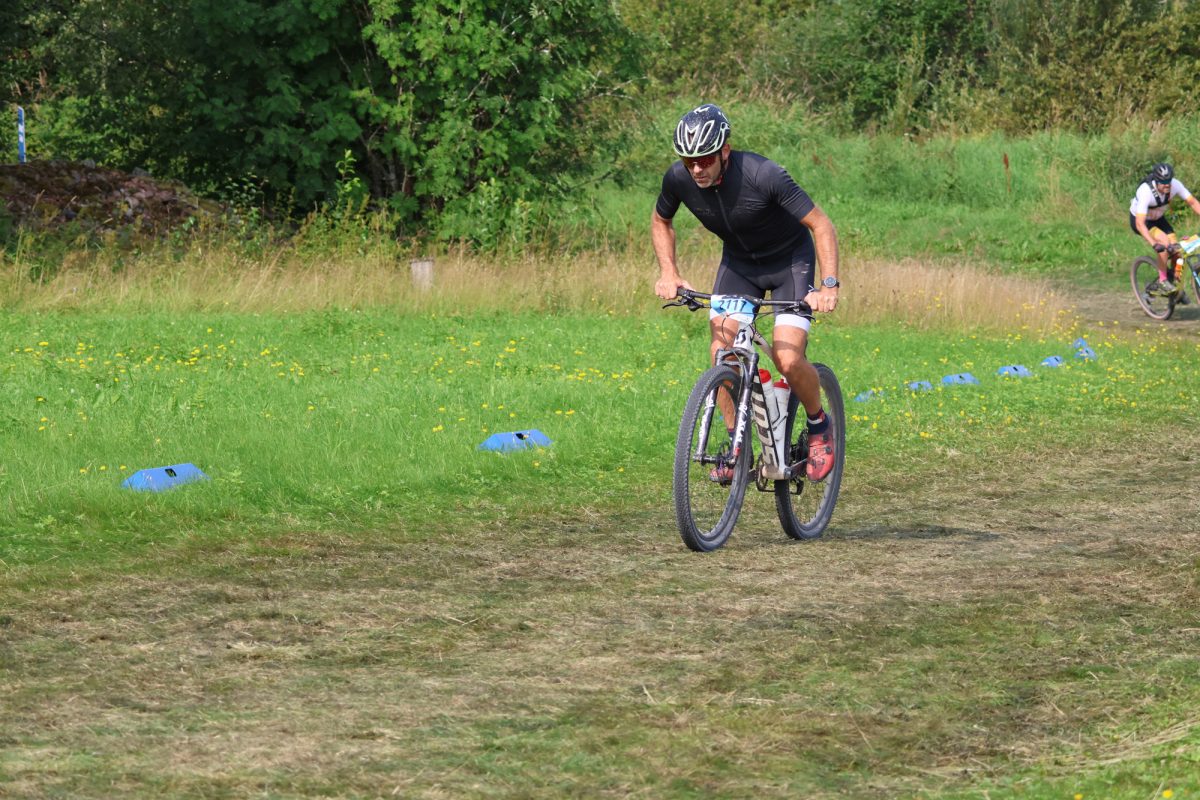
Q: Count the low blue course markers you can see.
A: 9